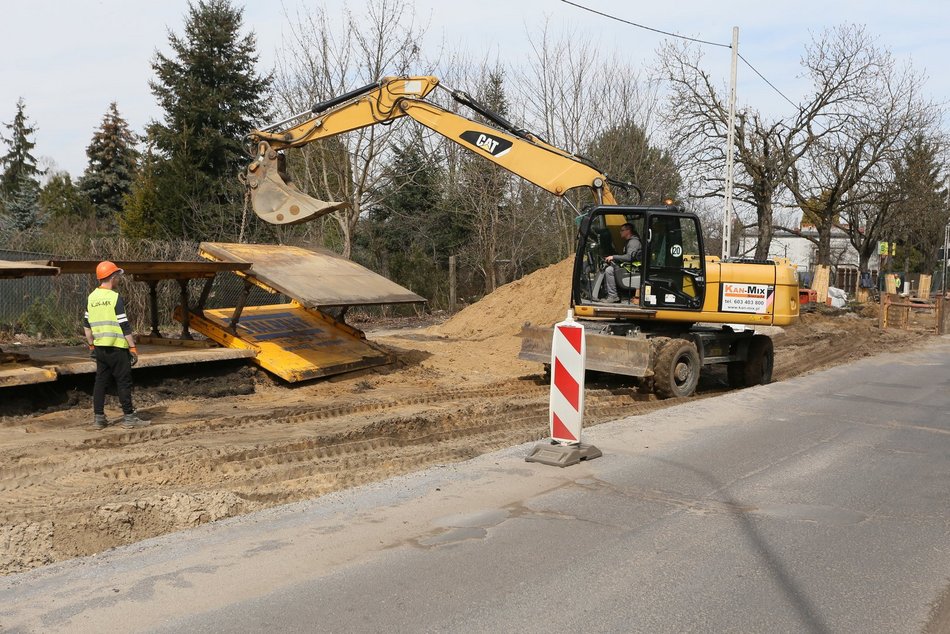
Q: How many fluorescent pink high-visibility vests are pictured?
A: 0